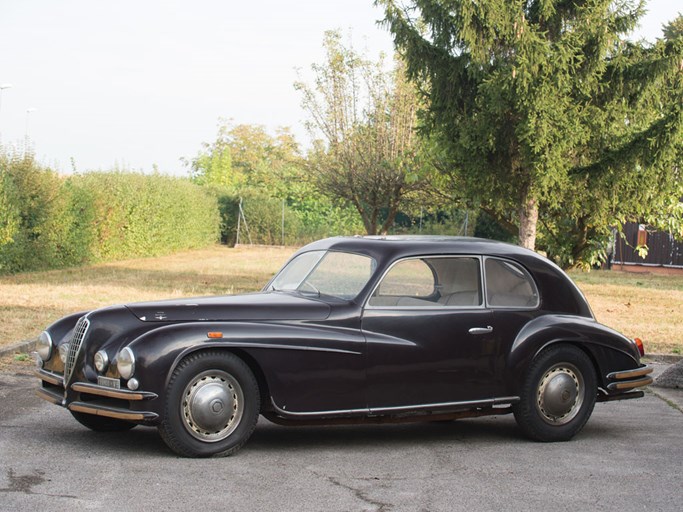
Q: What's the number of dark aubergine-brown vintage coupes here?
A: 1